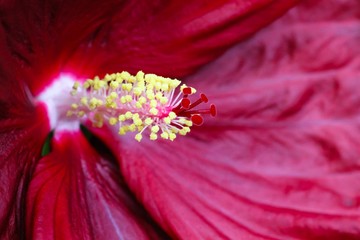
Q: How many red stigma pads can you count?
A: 5